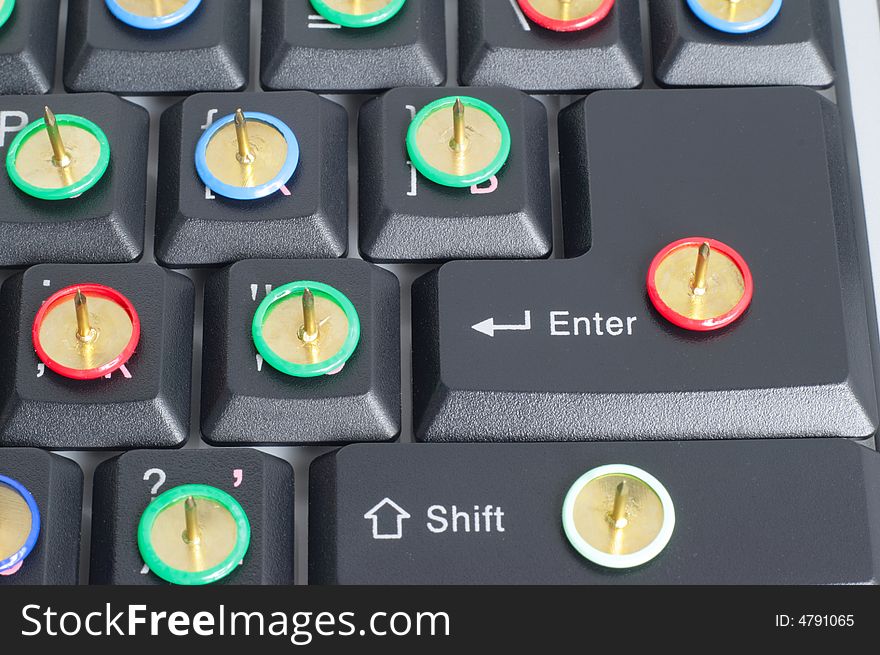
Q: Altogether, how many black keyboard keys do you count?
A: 14